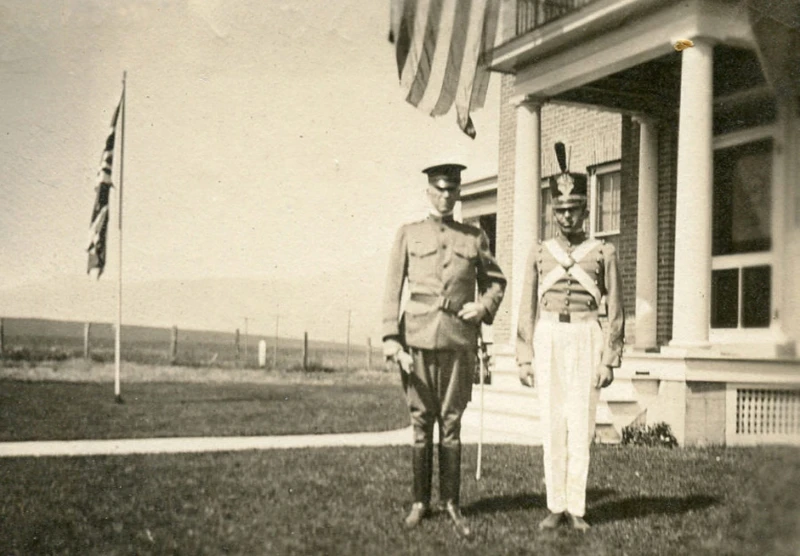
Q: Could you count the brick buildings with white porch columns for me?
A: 1